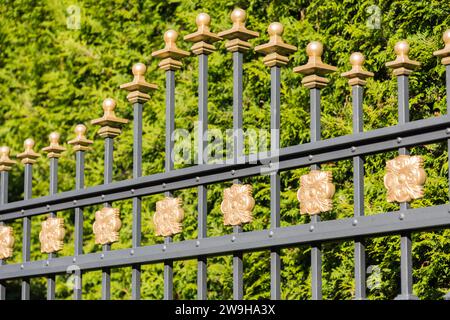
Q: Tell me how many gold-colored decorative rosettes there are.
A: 7